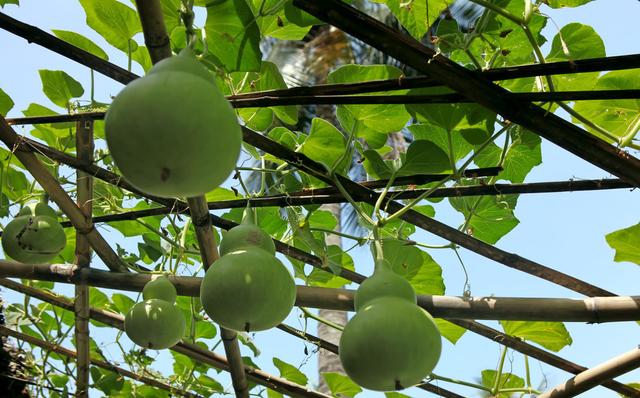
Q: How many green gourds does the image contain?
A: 5